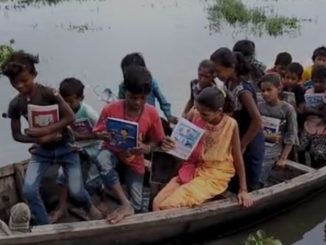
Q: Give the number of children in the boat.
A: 13